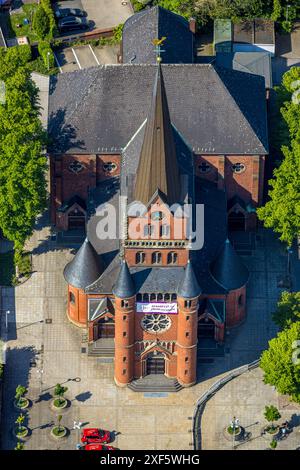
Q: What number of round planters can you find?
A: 6